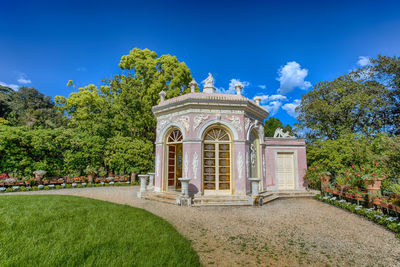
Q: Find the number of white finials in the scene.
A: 4